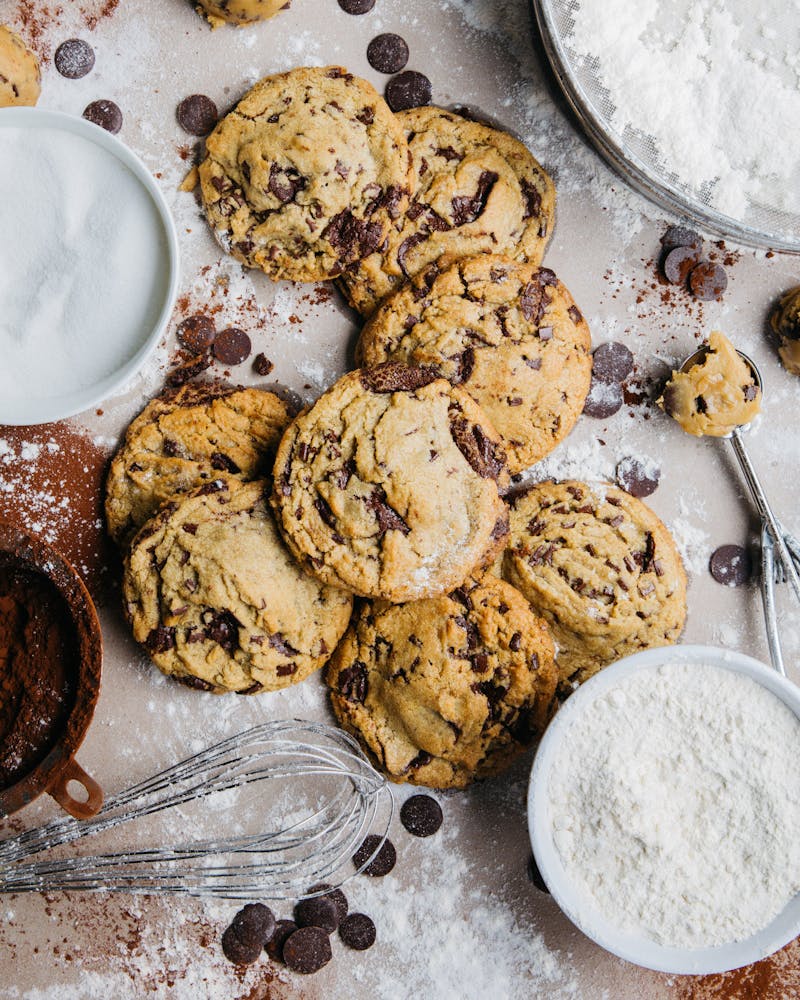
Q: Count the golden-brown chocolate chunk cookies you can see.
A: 8